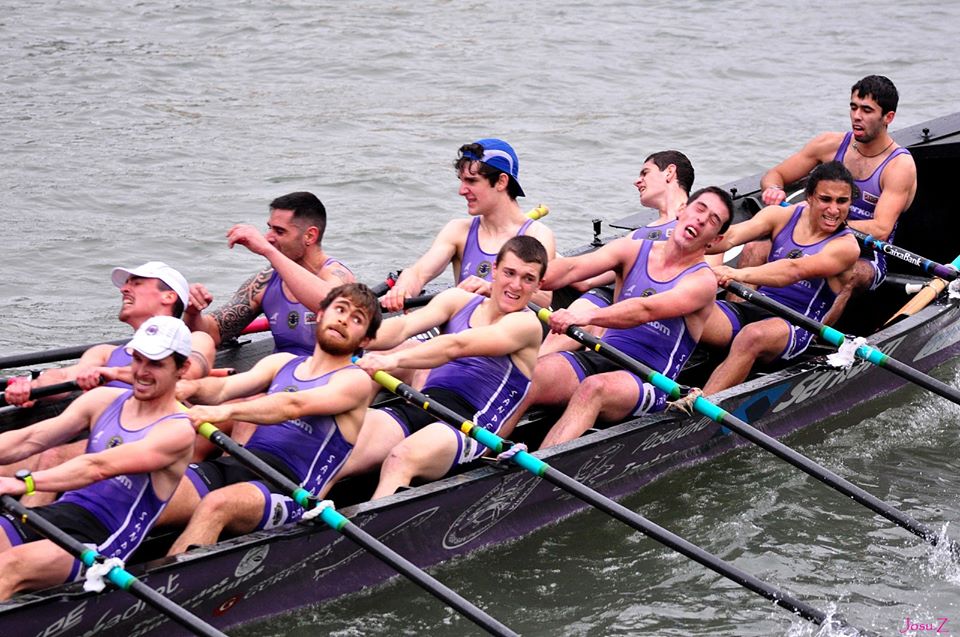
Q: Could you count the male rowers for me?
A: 10